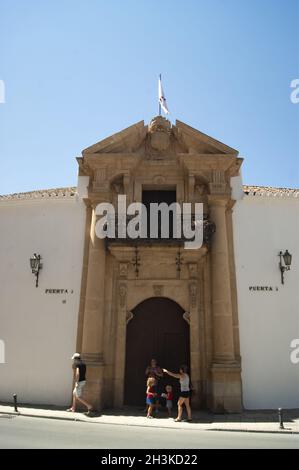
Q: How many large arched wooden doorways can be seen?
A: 1